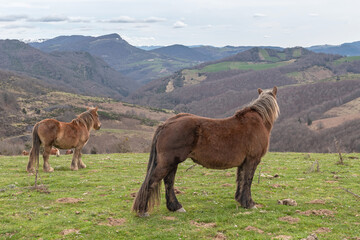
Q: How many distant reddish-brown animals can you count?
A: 3